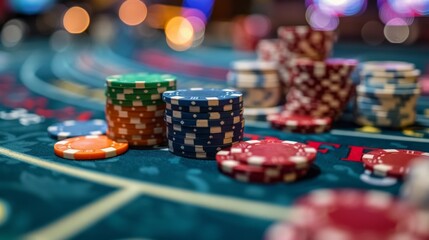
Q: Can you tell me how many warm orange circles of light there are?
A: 3